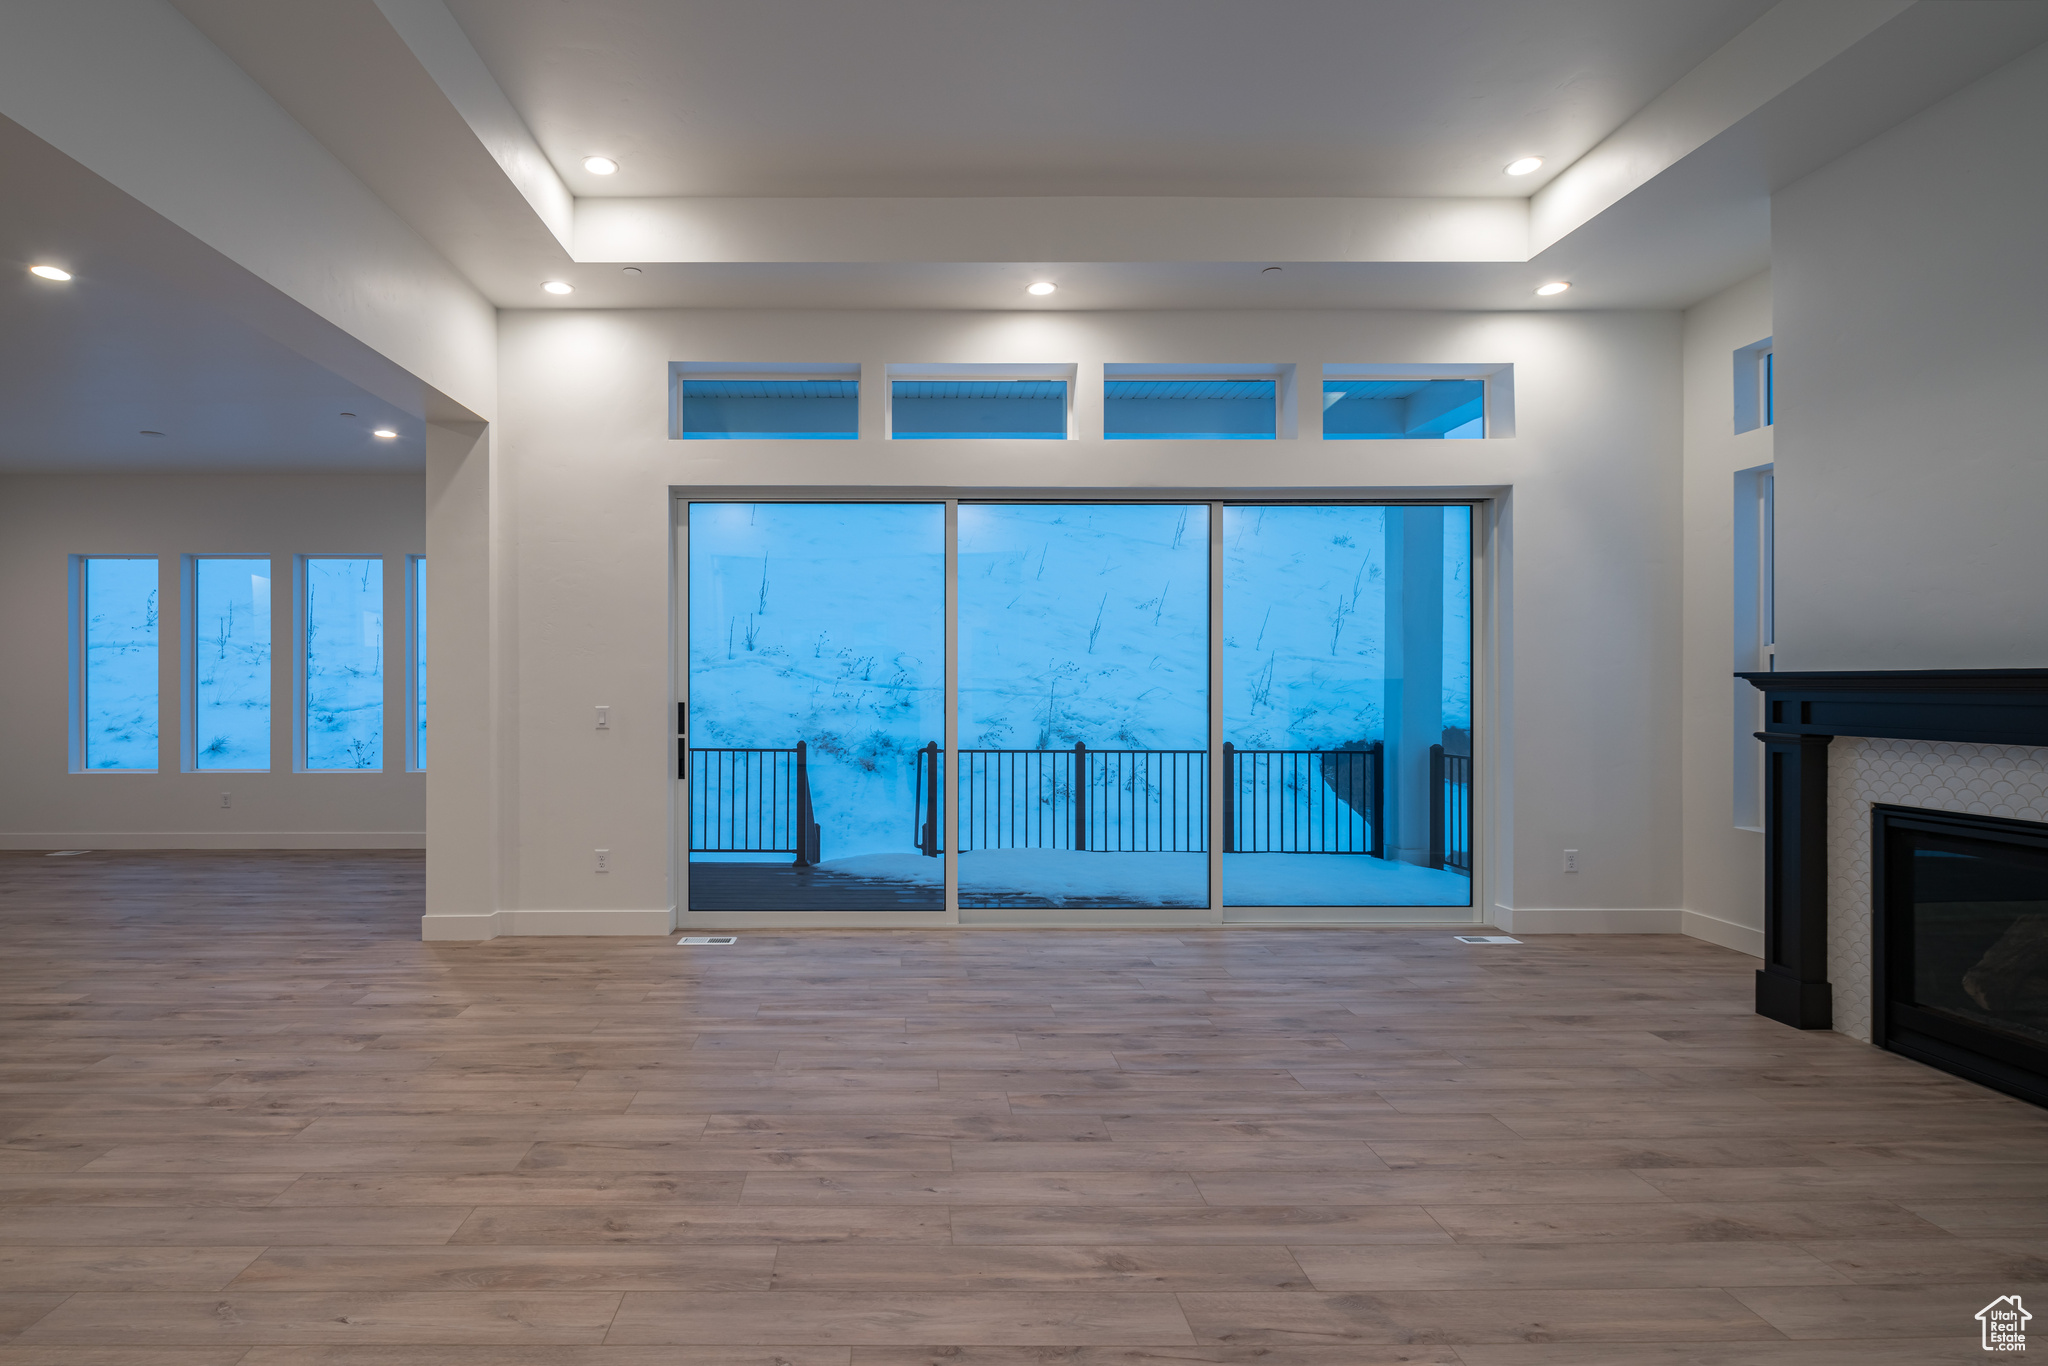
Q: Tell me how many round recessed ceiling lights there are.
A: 7